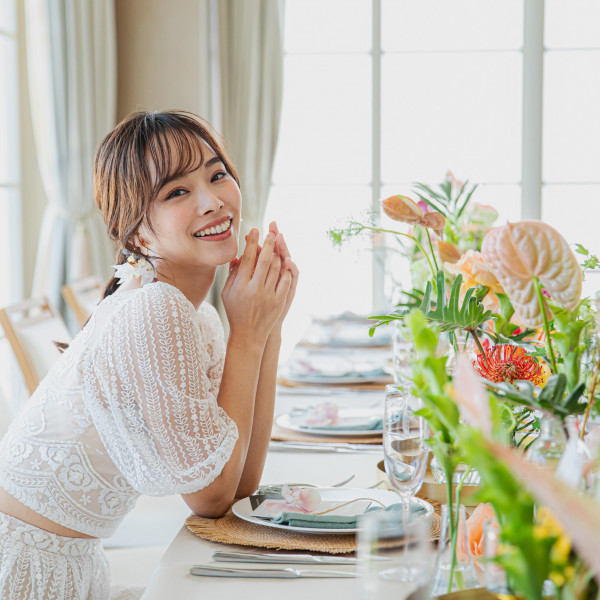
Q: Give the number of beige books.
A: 0